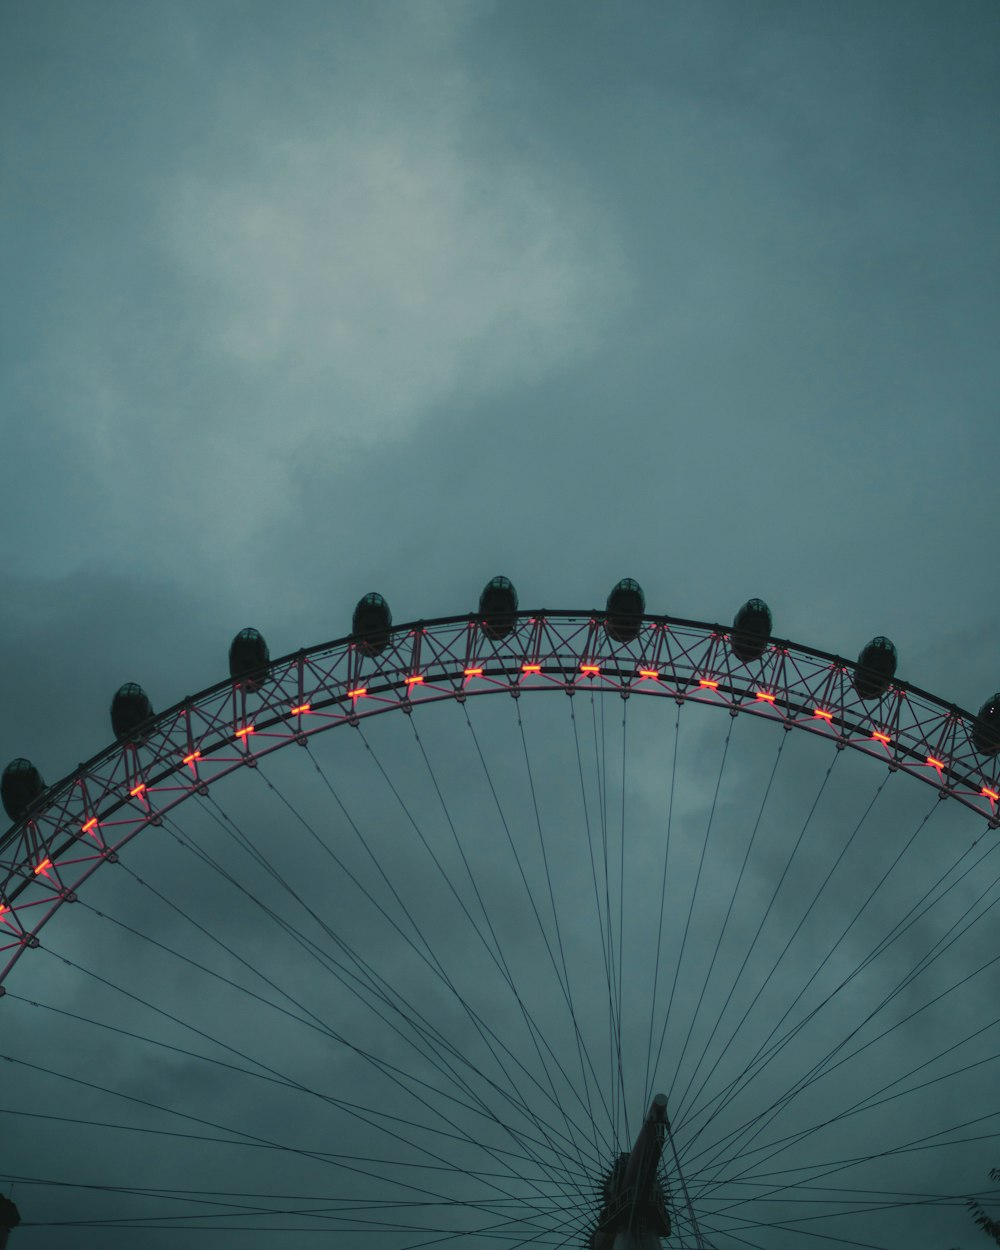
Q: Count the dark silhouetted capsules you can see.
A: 9